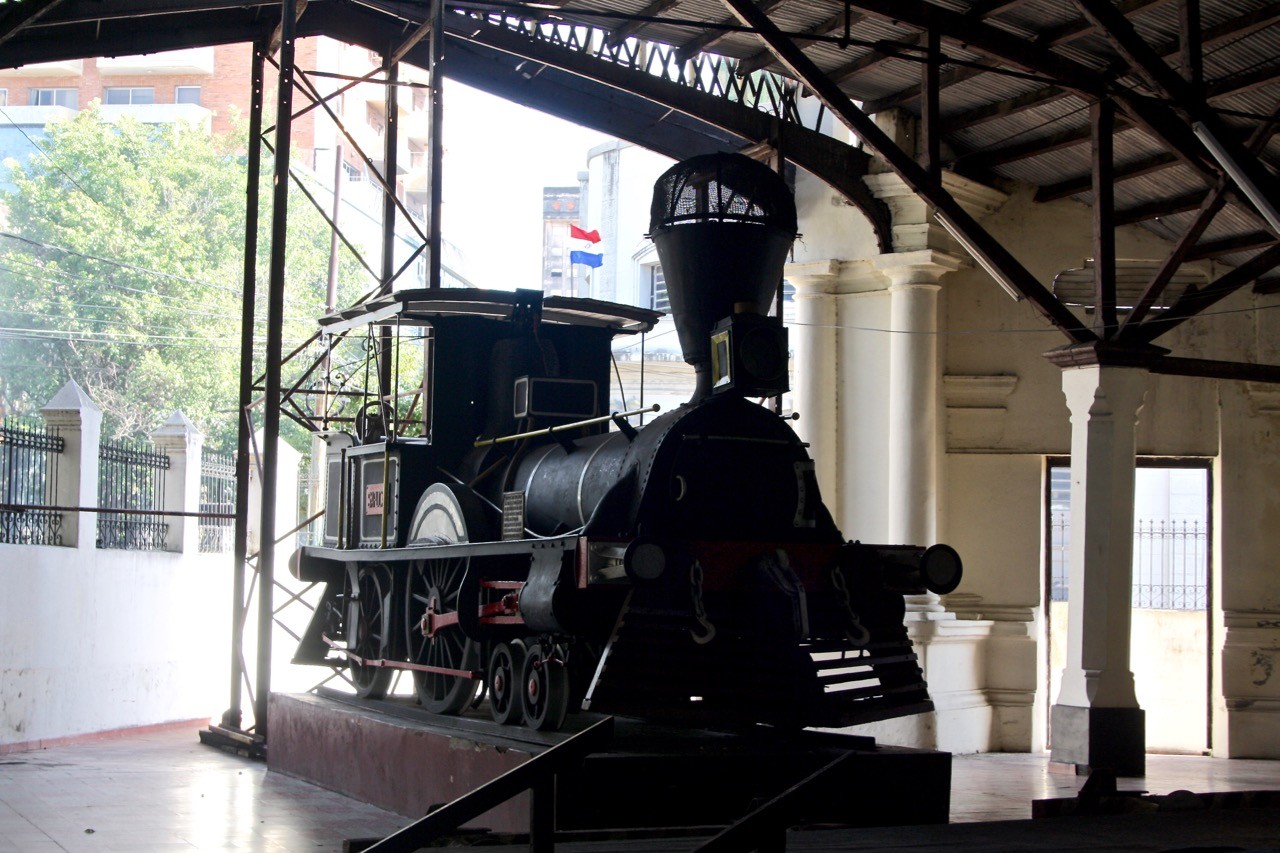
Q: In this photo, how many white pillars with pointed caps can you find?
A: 3